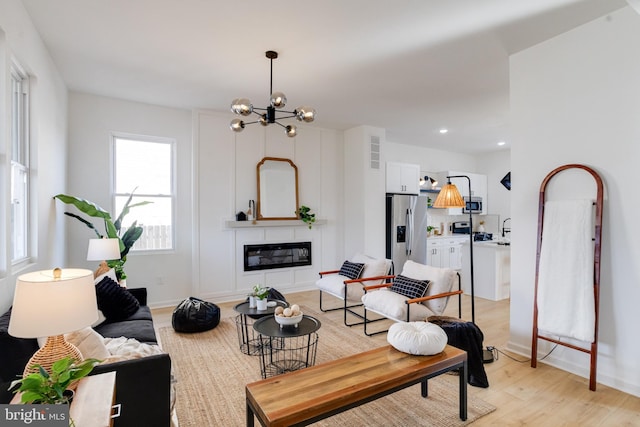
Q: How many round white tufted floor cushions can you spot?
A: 1